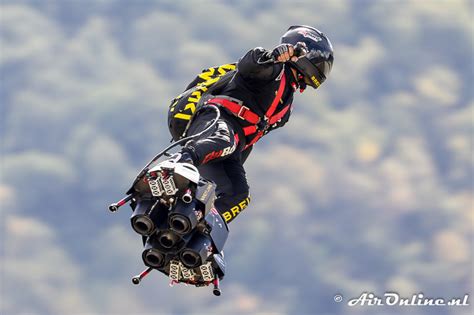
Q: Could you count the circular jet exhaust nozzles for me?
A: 5